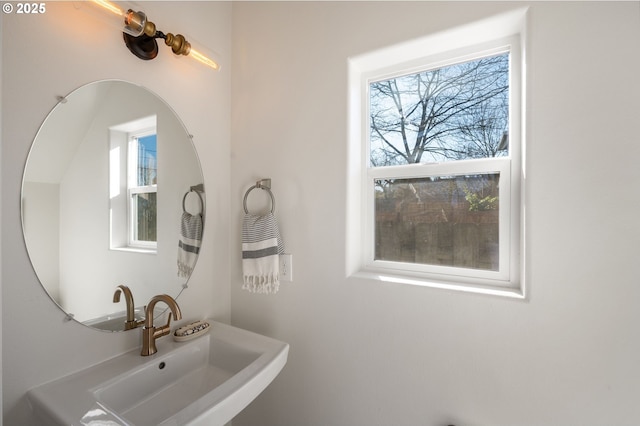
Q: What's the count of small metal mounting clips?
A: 4